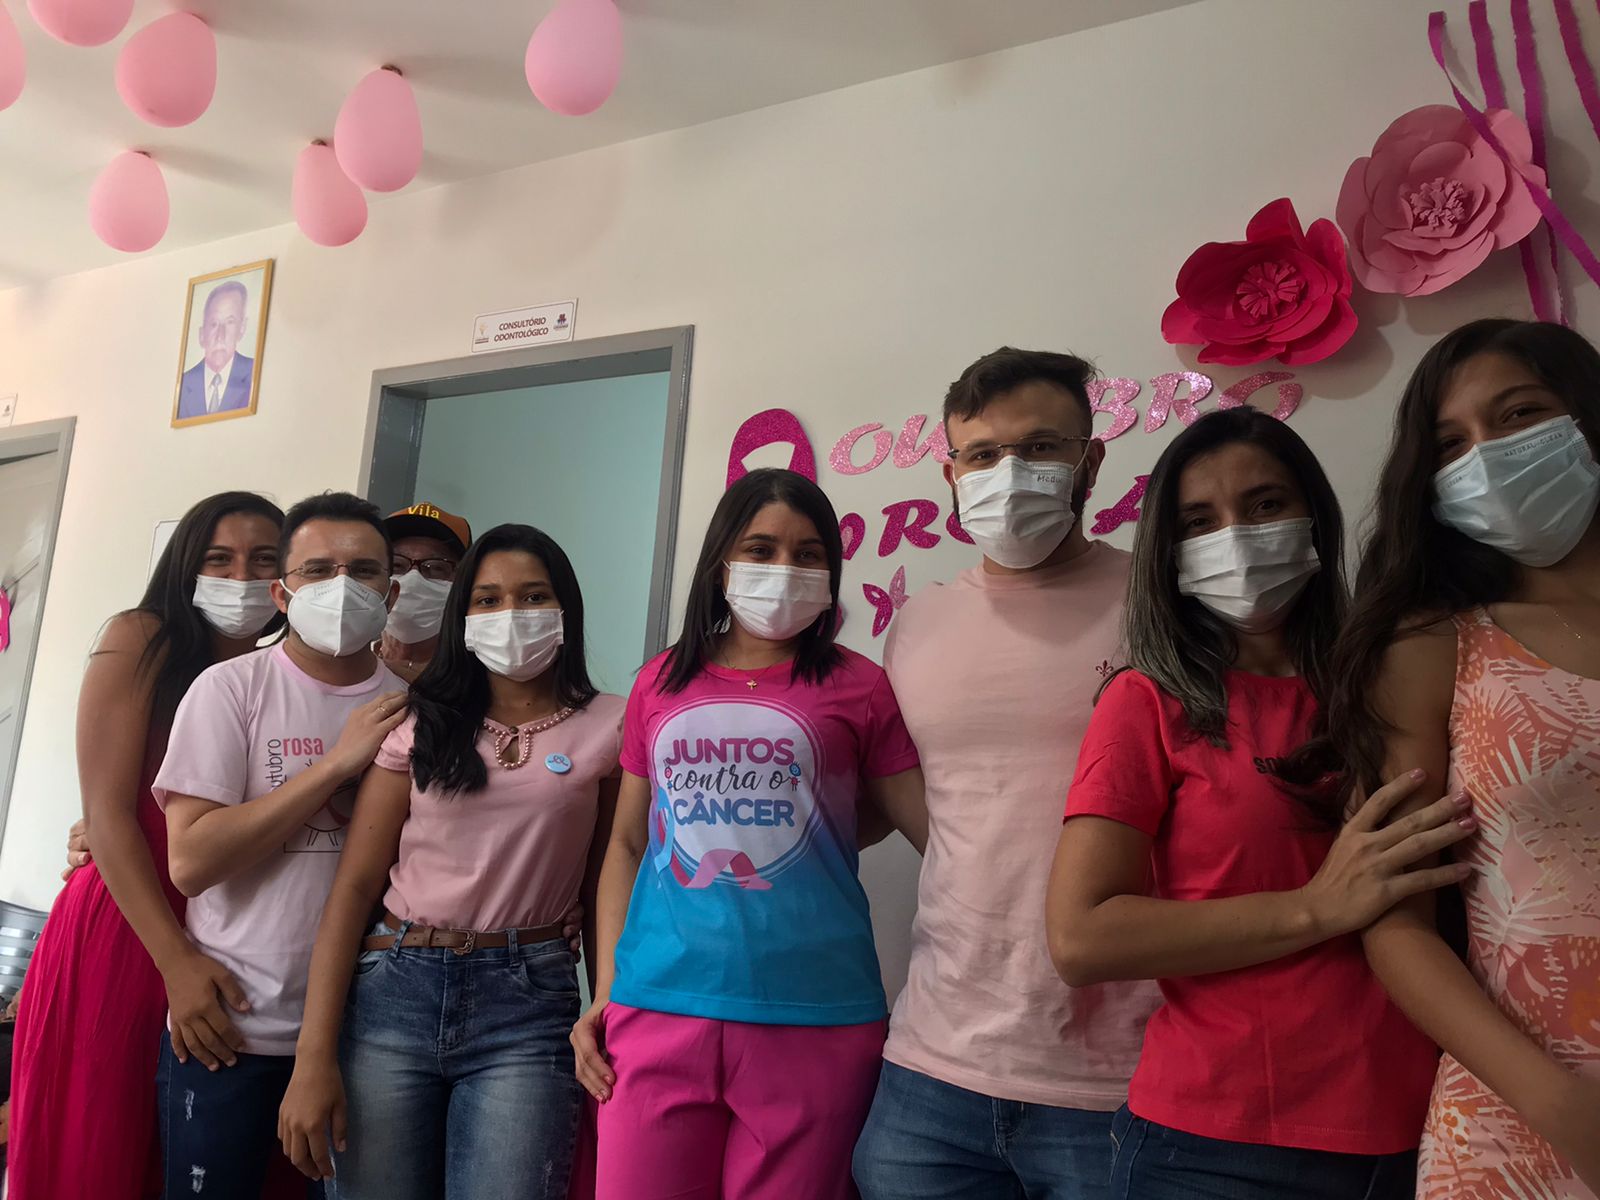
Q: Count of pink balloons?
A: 7